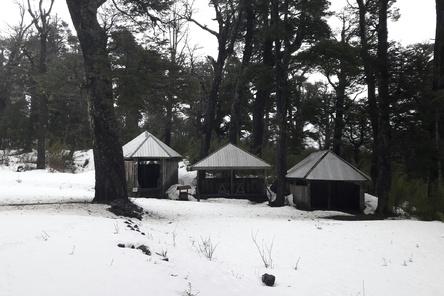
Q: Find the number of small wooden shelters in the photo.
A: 3